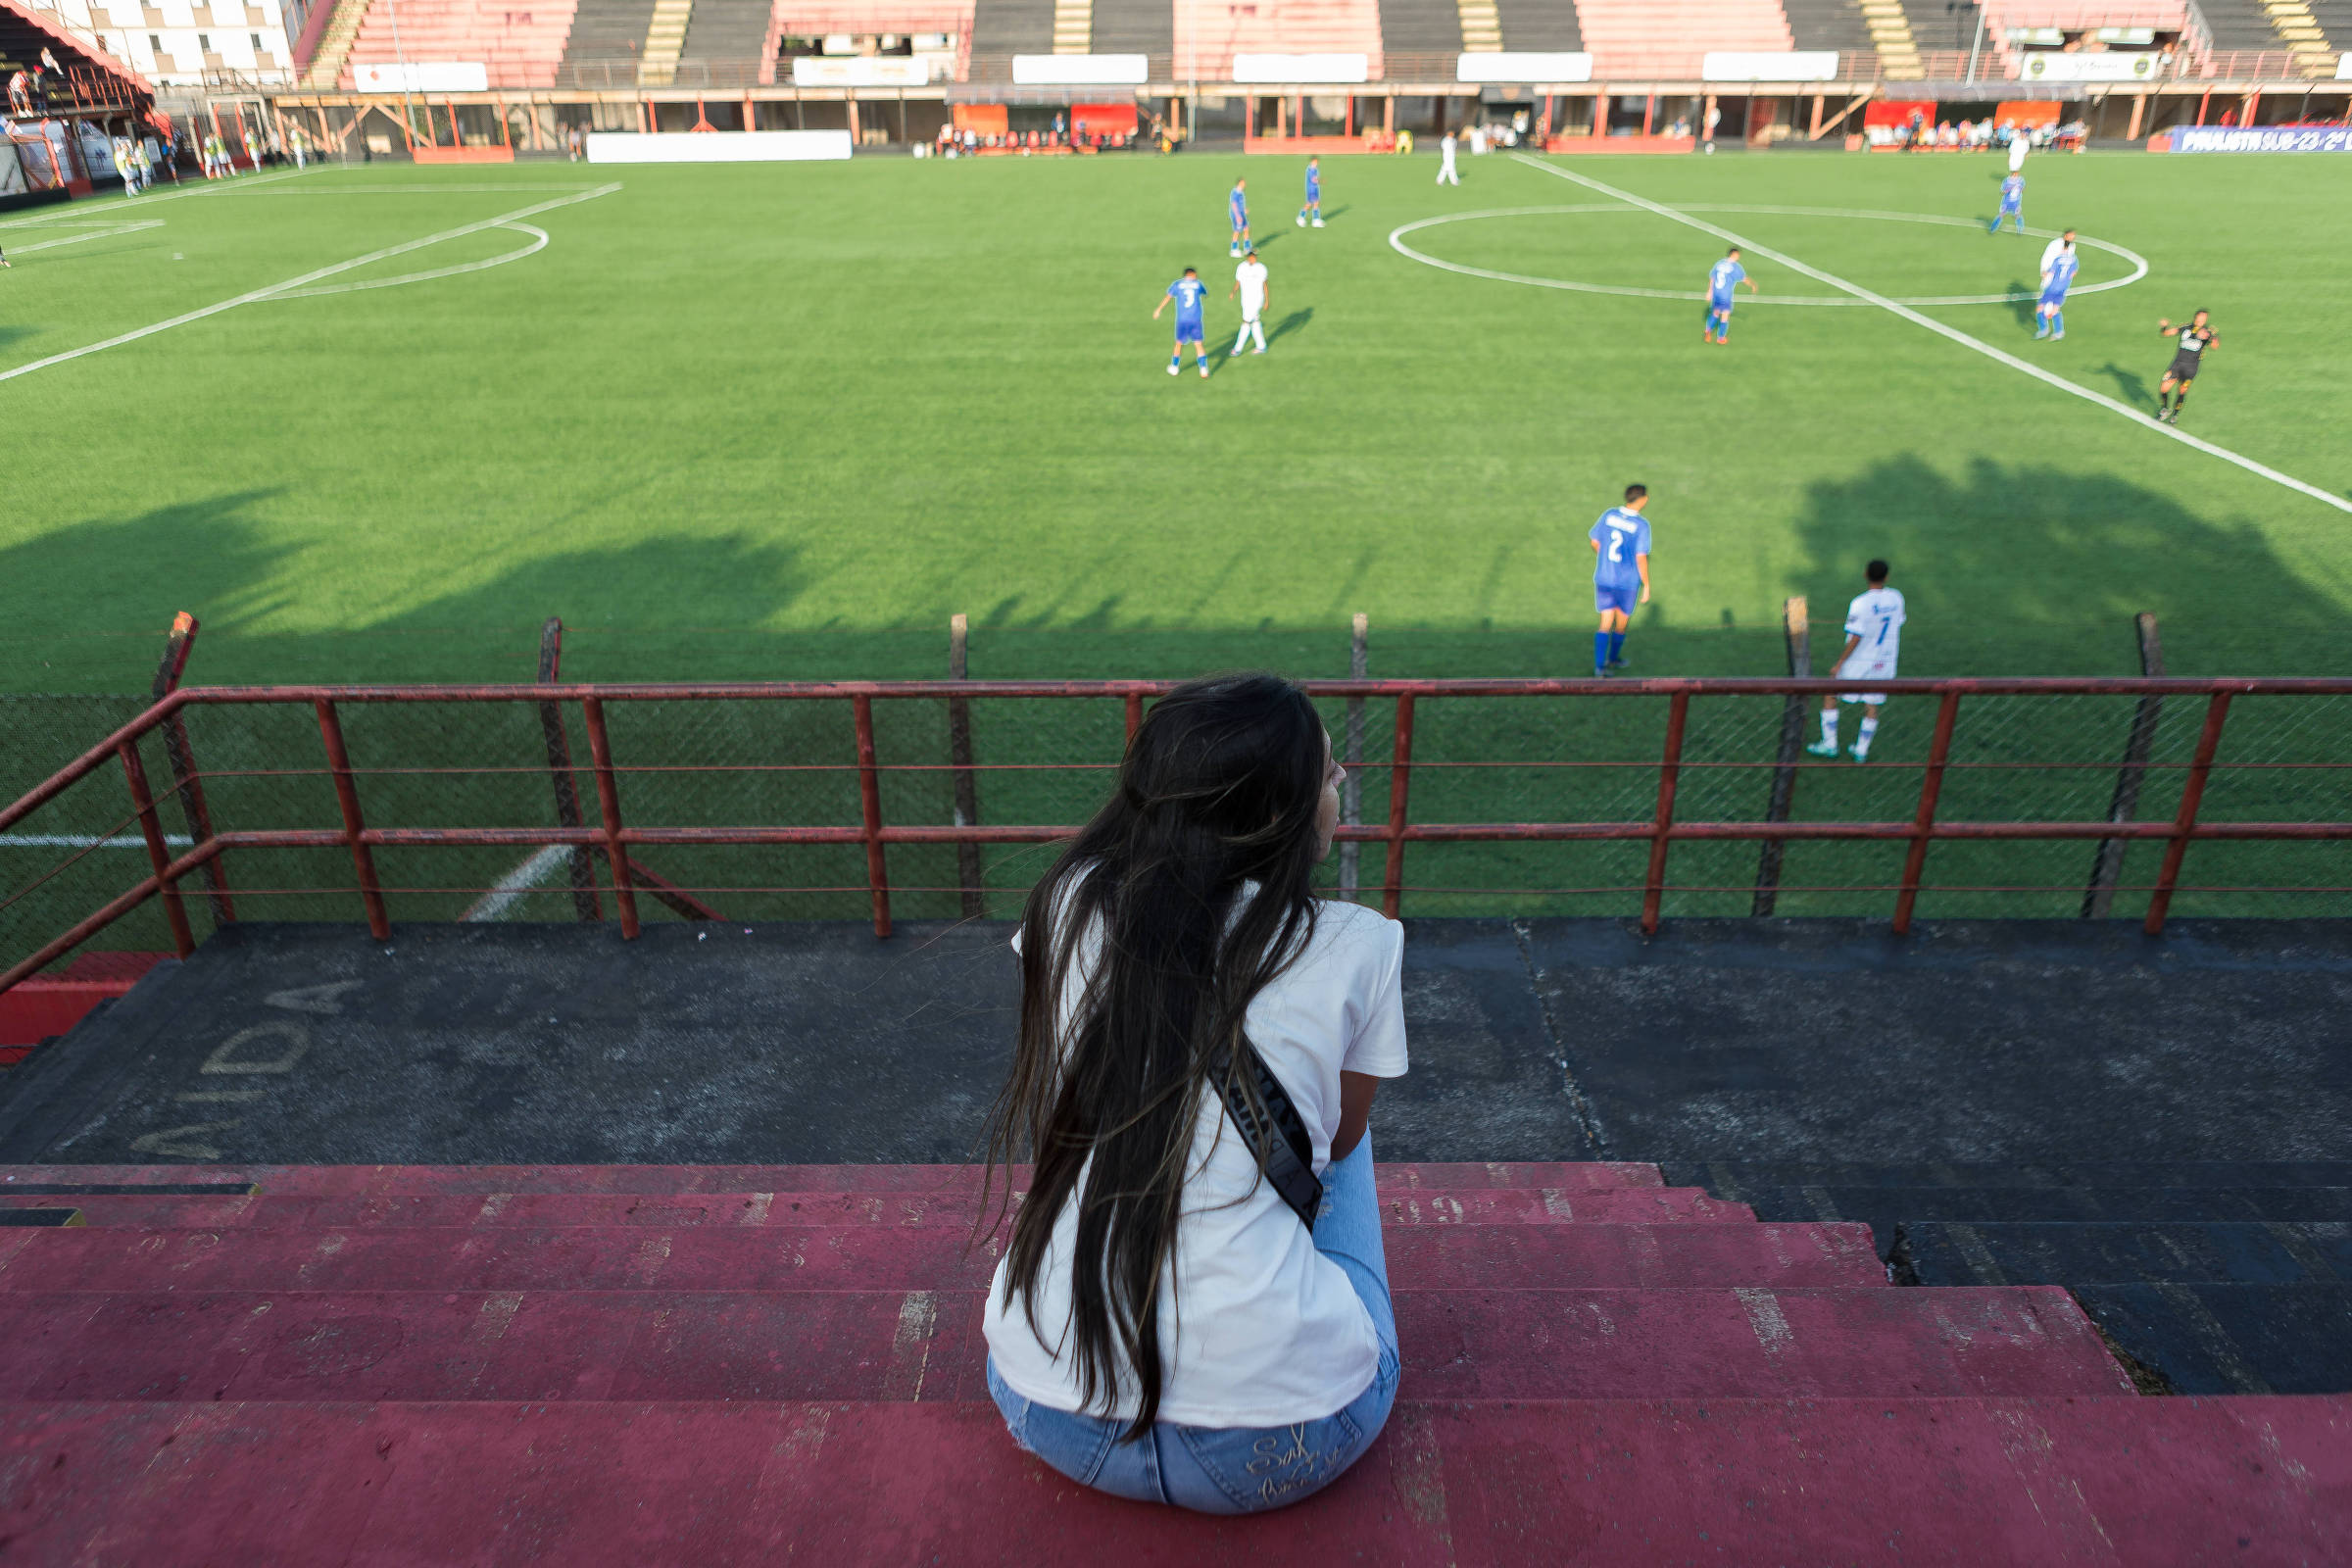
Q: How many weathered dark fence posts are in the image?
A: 6